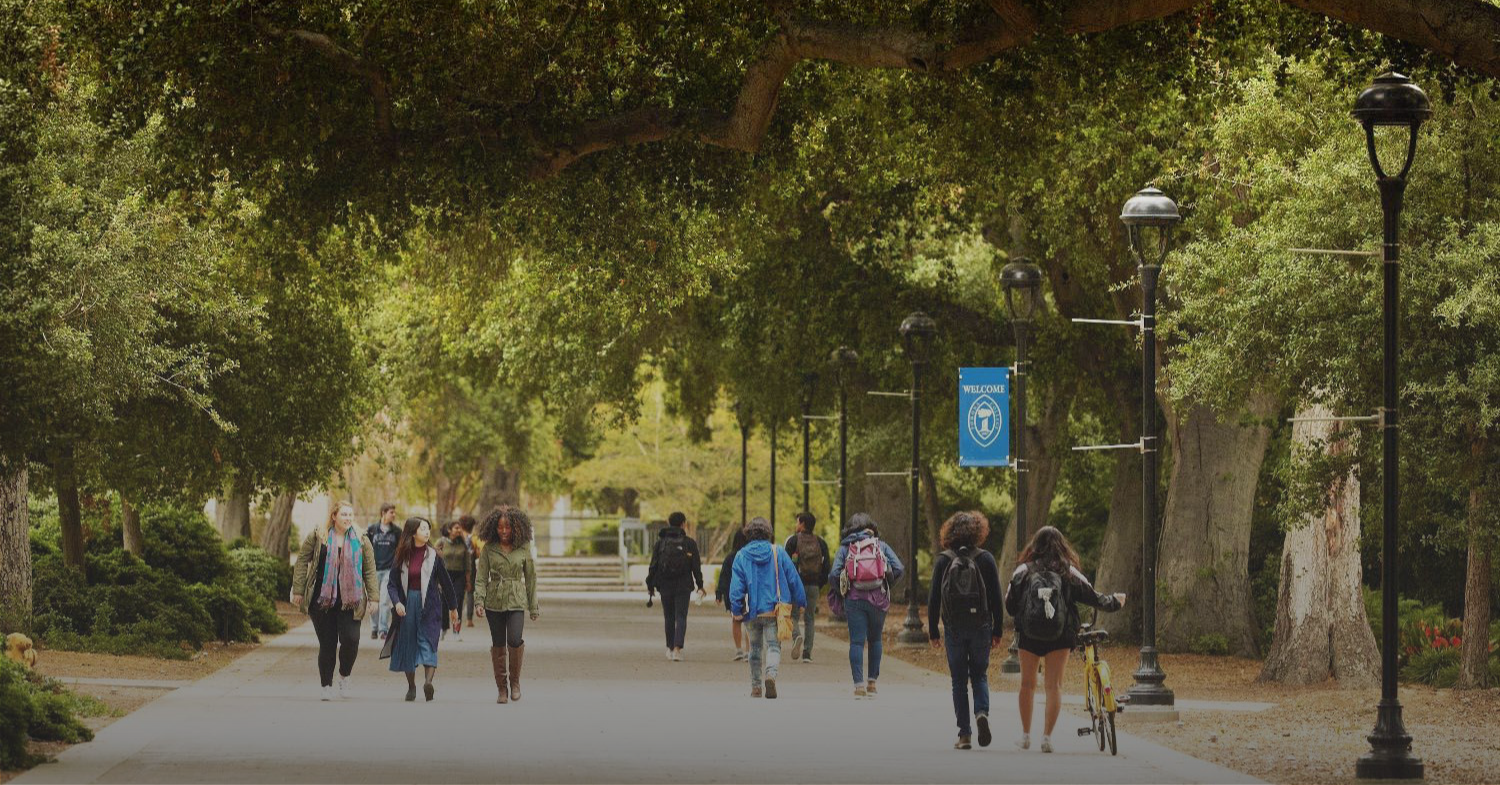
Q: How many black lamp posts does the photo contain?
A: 8